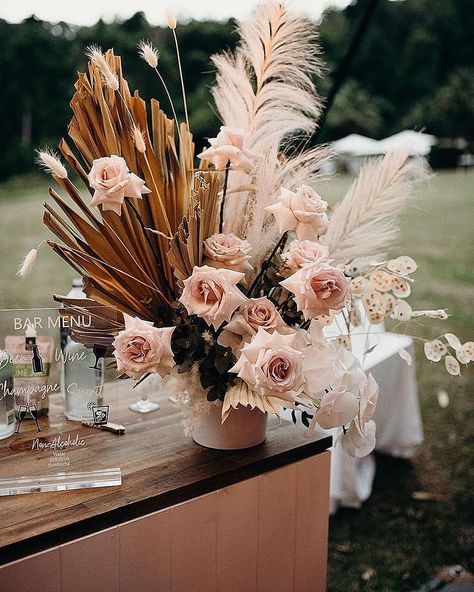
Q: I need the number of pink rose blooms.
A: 10